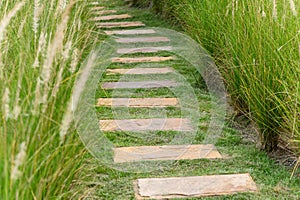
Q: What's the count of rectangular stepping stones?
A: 15